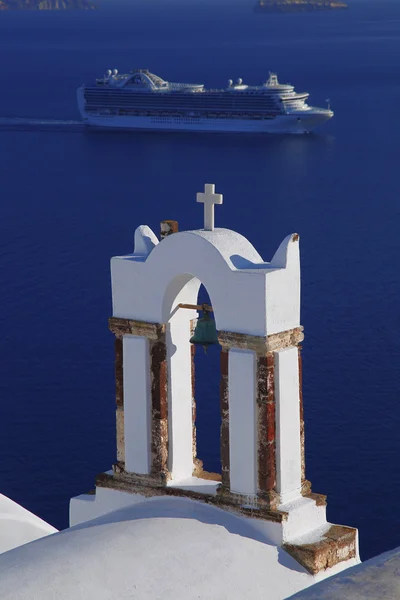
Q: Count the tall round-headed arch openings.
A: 1